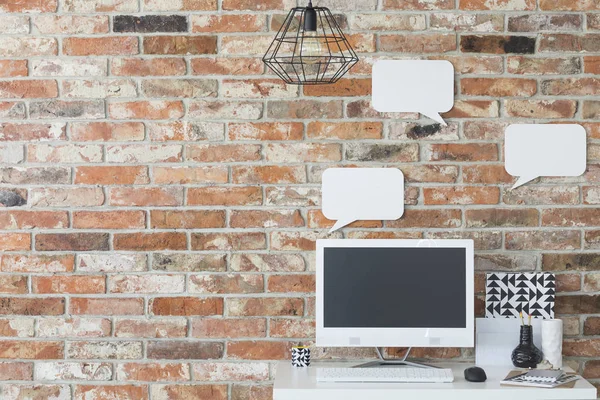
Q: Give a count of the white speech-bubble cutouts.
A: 3